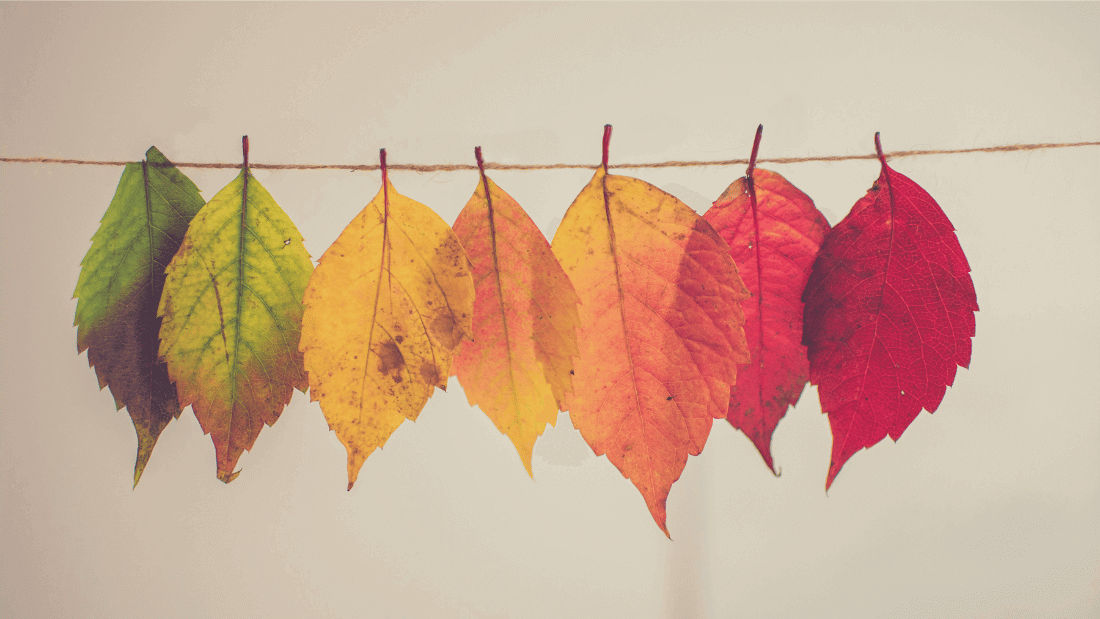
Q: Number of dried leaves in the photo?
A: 7